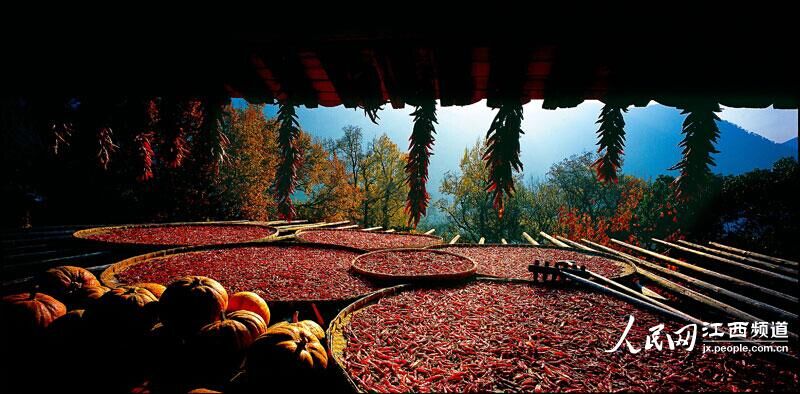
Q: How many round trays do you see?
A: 6